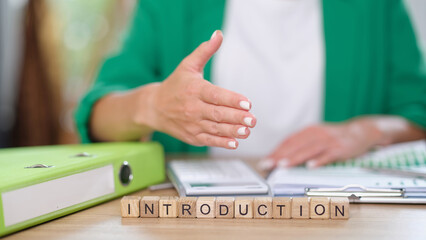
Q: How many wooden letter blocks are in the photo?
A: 12